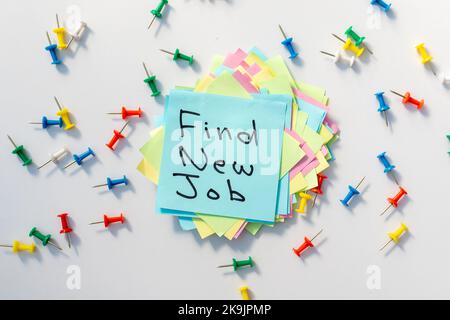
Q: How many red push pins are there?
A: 8